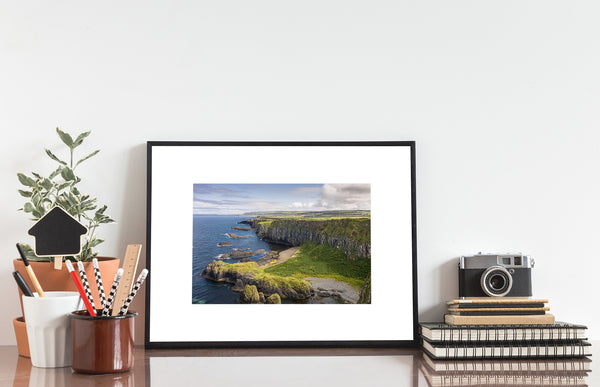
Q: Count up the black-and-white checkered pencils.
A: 4